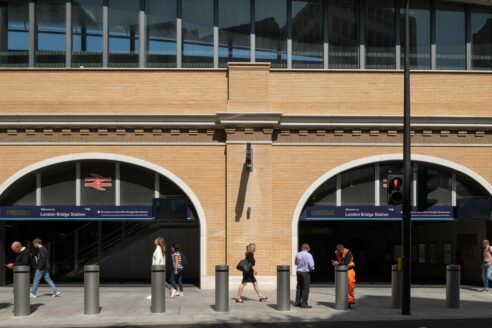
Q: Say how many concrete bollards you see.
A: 8